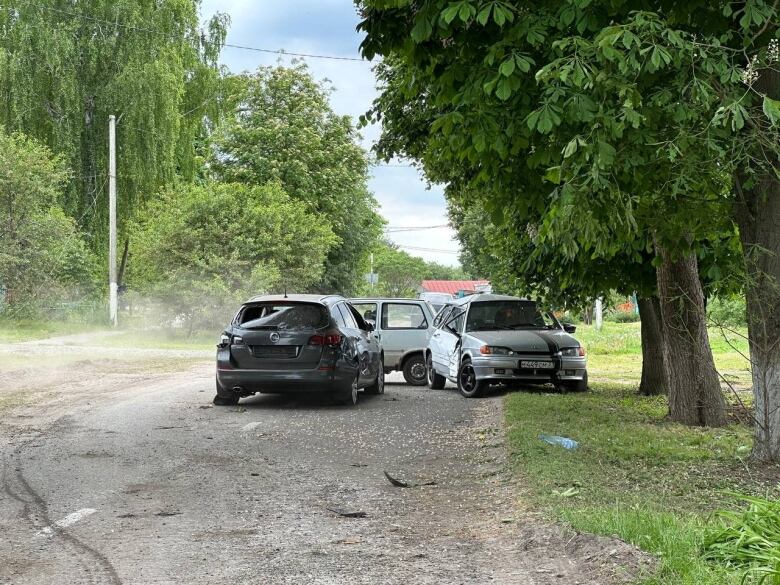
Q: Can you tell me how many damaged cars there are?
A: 2